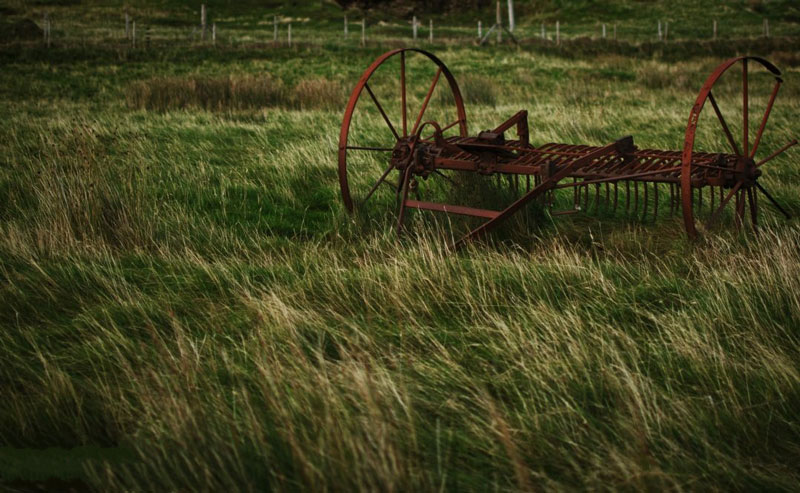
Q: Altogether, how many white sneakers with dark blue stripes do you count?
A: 0